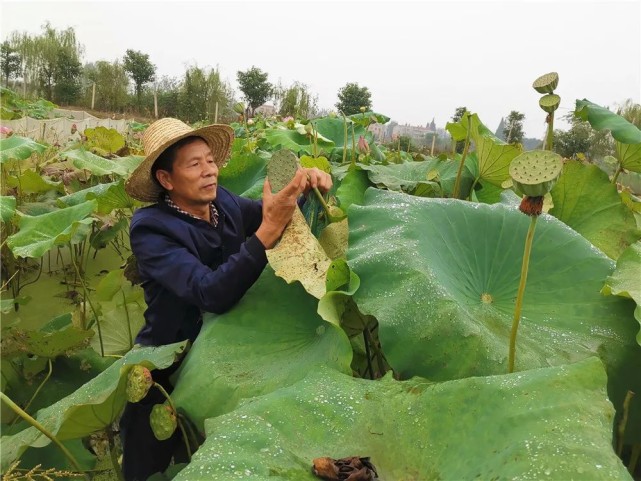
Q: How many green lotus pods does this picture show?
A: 6